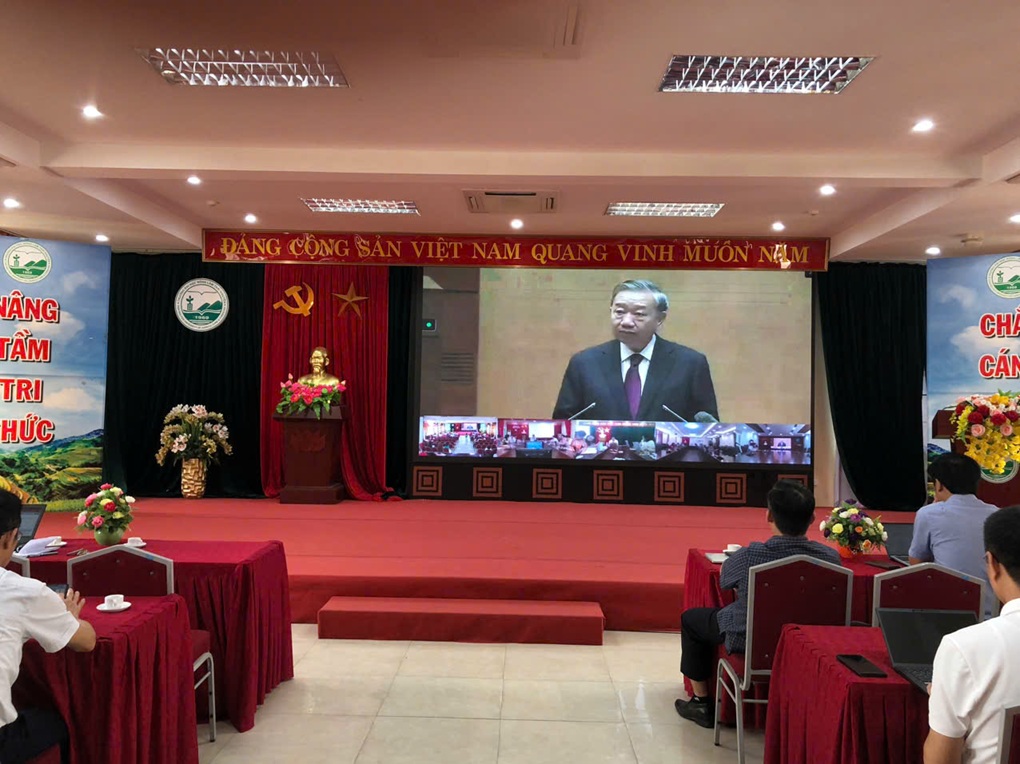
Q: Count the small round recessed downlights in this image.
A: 11